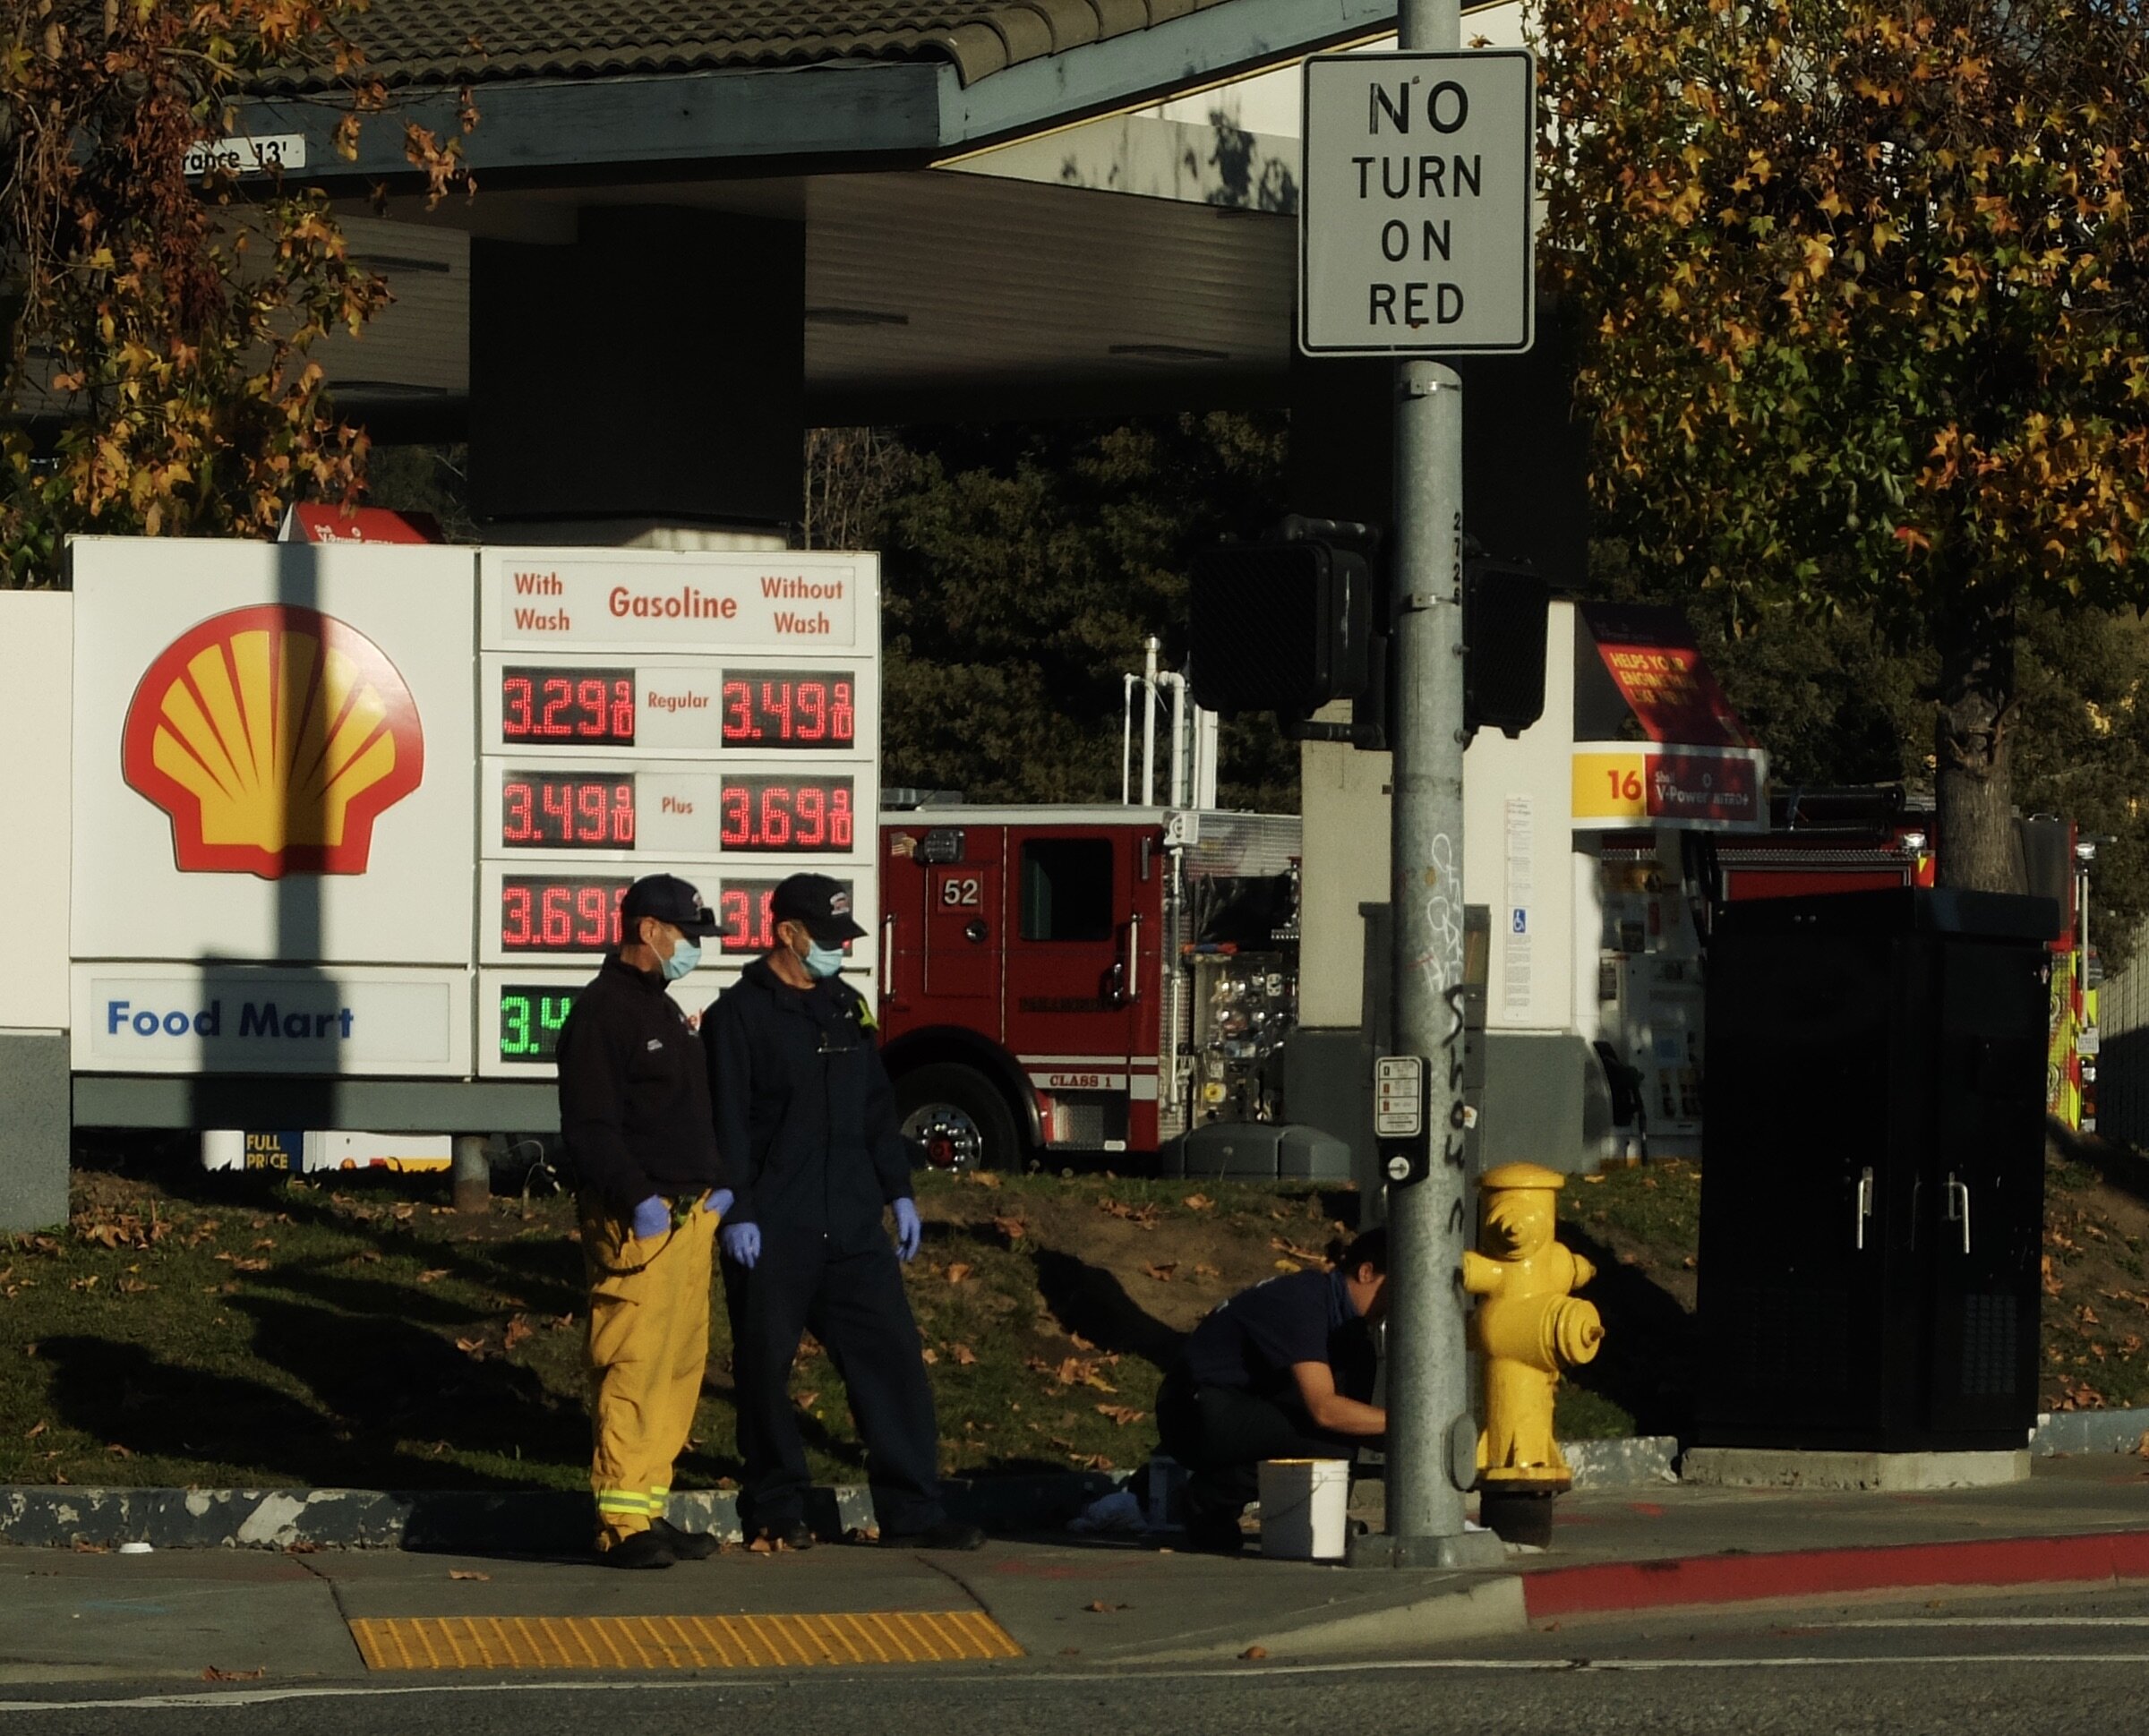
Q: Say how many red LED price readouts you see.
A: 6